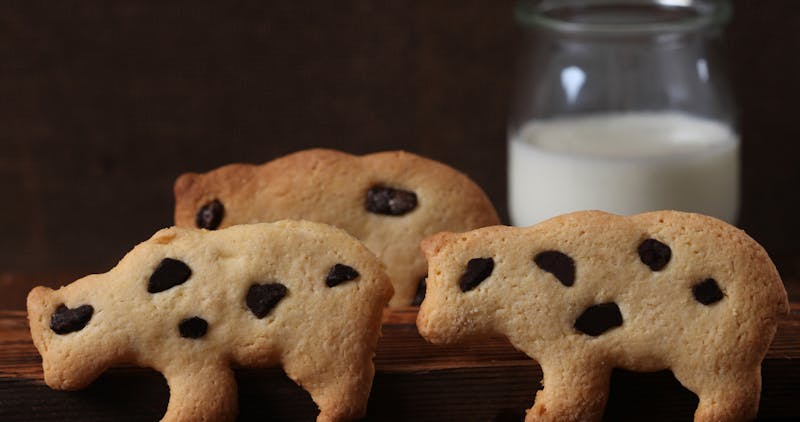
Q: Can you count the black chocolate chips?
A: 13